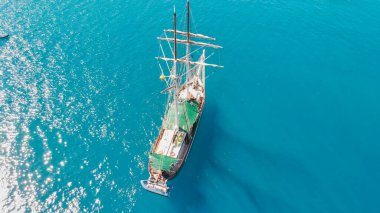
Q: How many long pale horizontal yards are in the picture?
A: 3